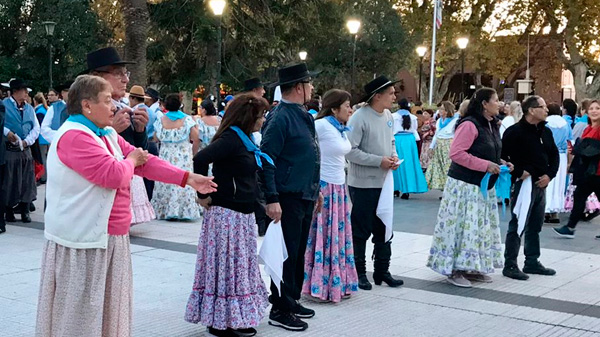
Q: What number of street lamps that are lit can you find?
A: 5